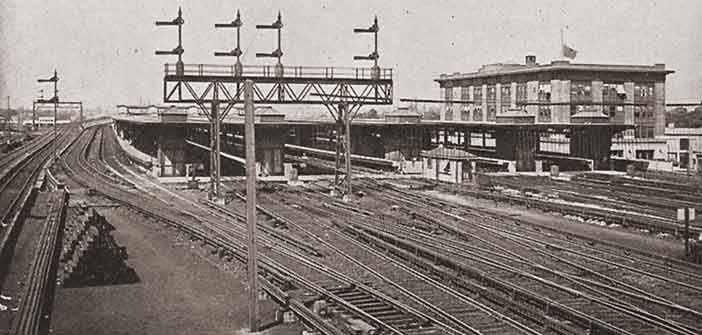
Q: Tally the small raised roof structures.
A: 5